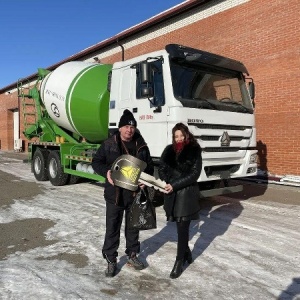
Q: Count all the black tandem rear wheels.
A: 2